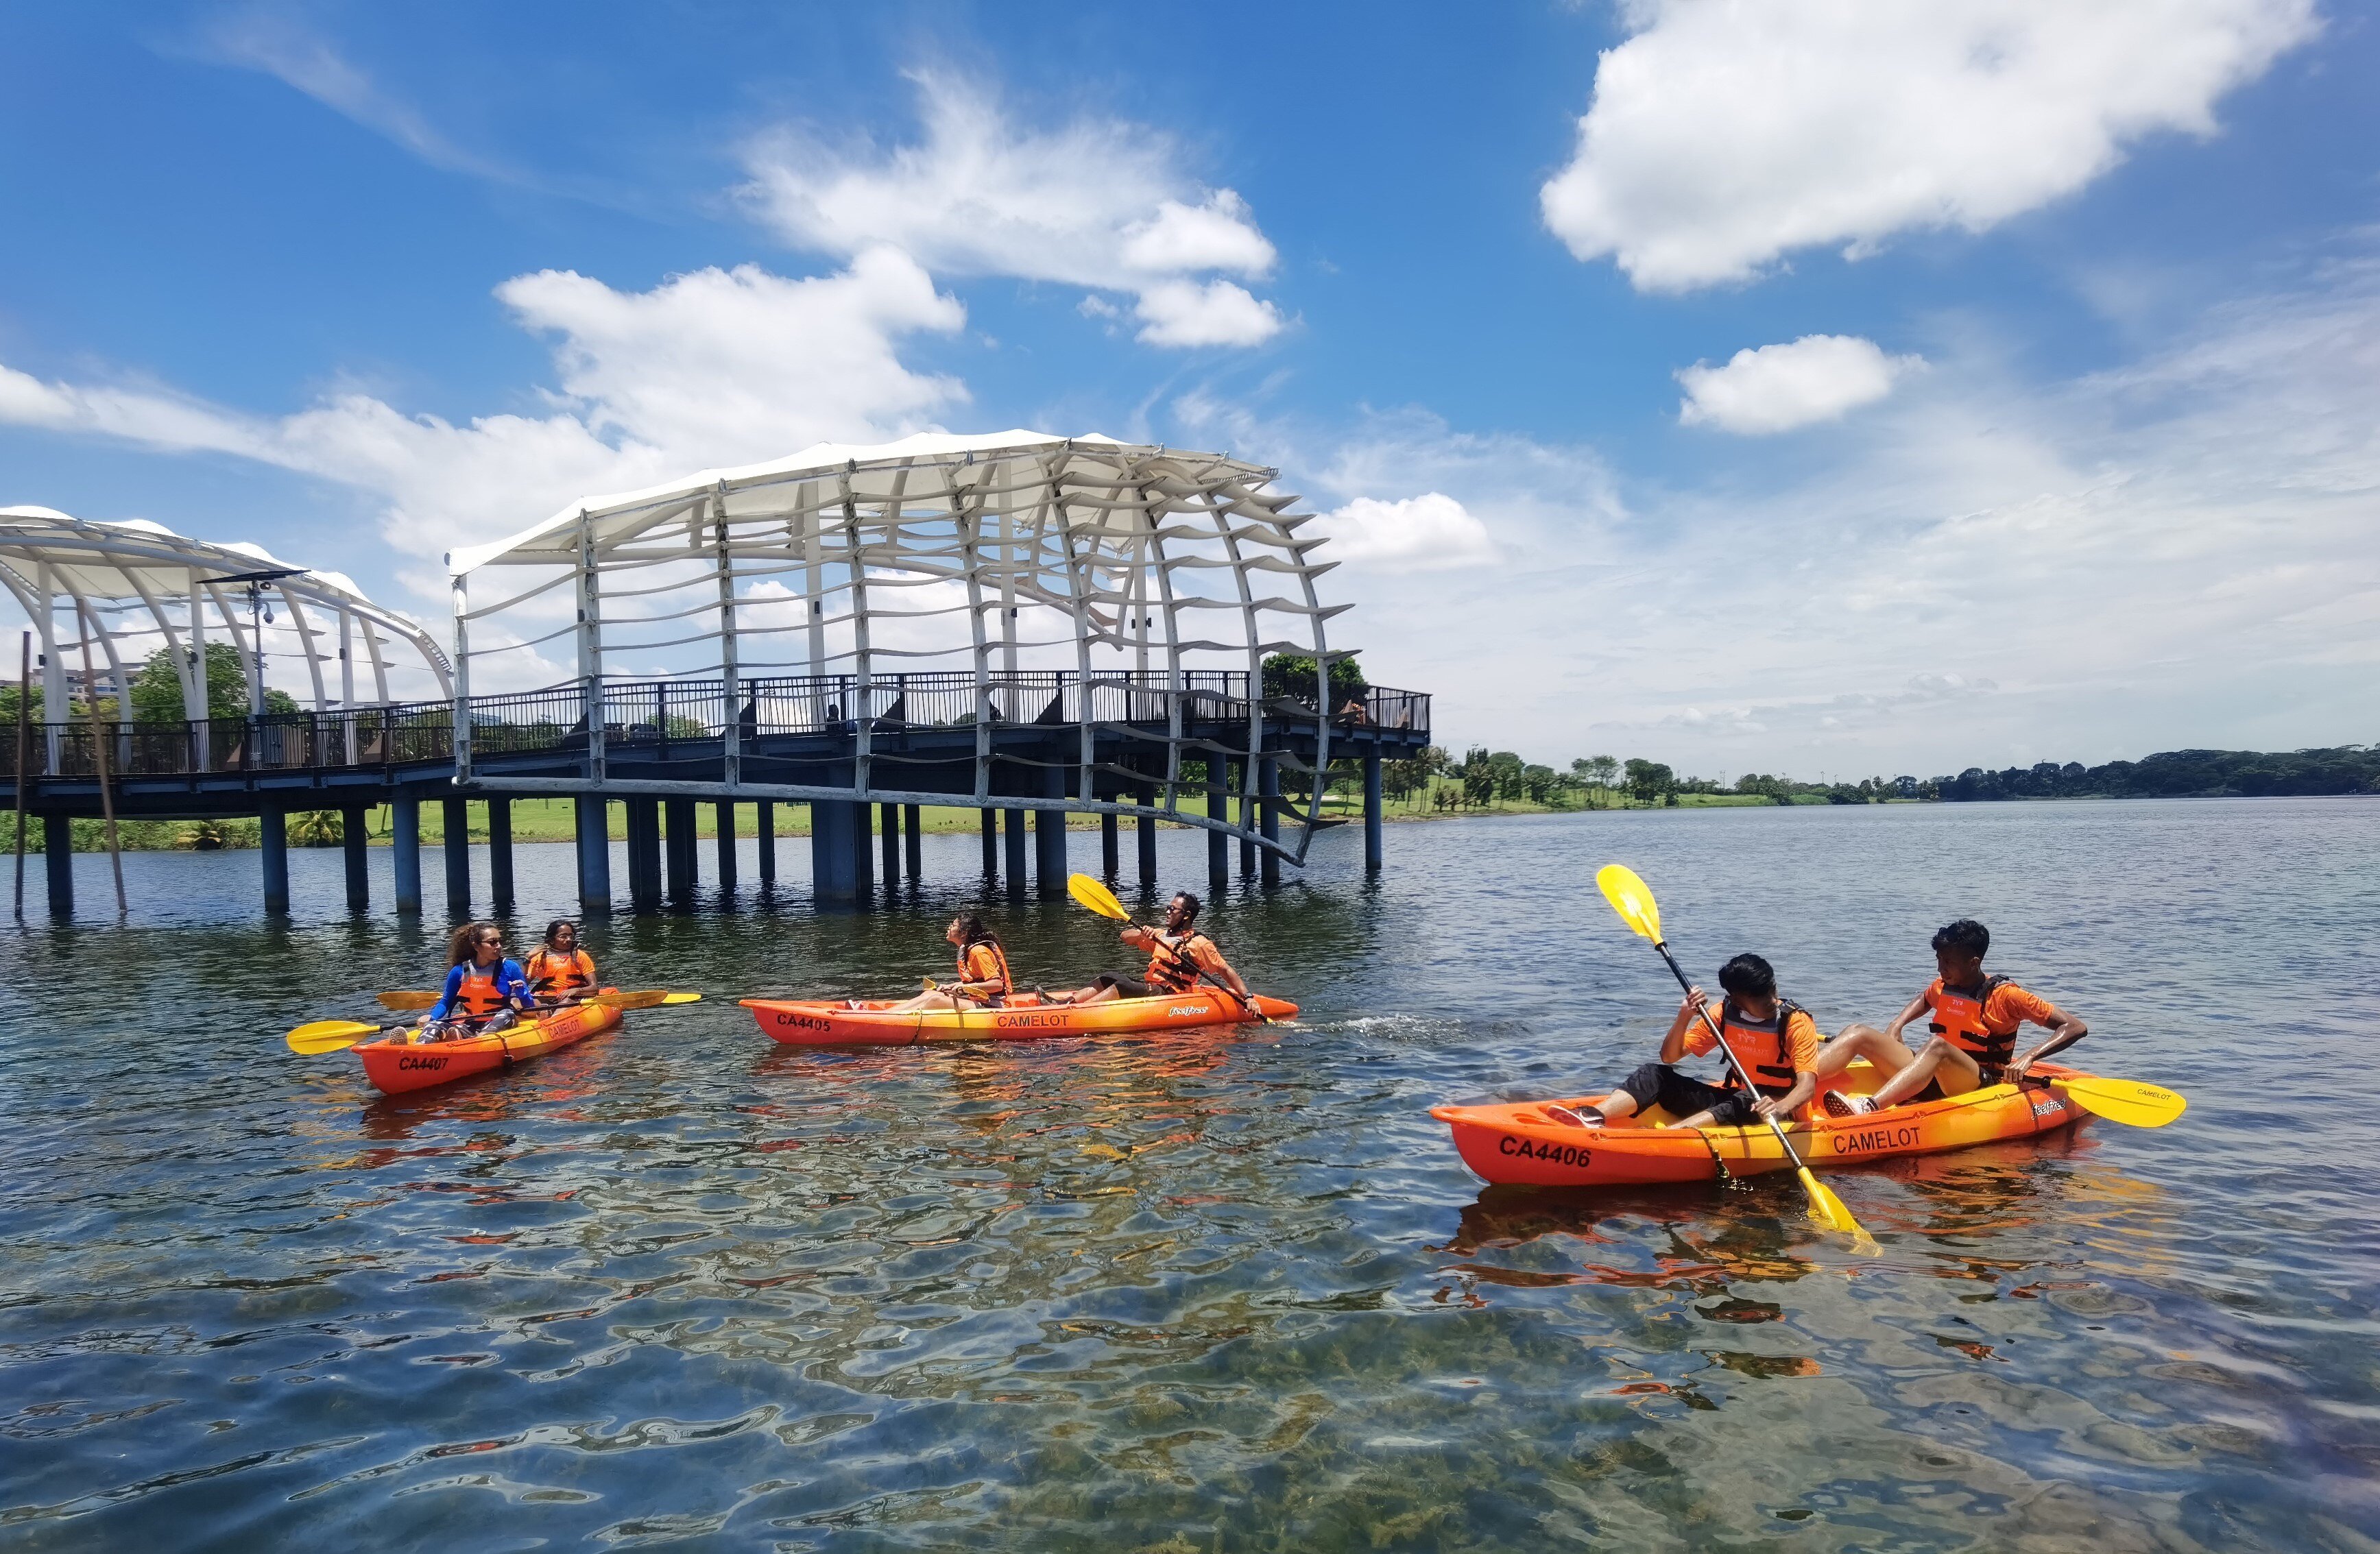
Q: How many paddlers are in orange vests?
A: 6